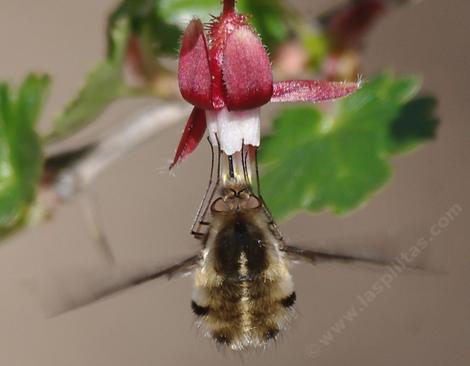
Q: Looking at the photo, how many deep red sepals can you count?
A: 4